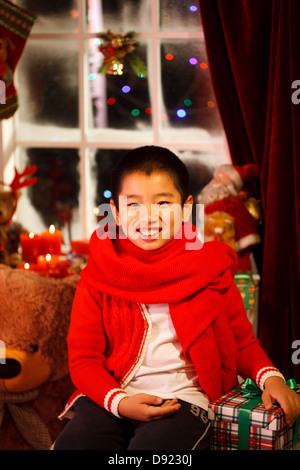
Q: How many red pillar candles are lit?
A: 4